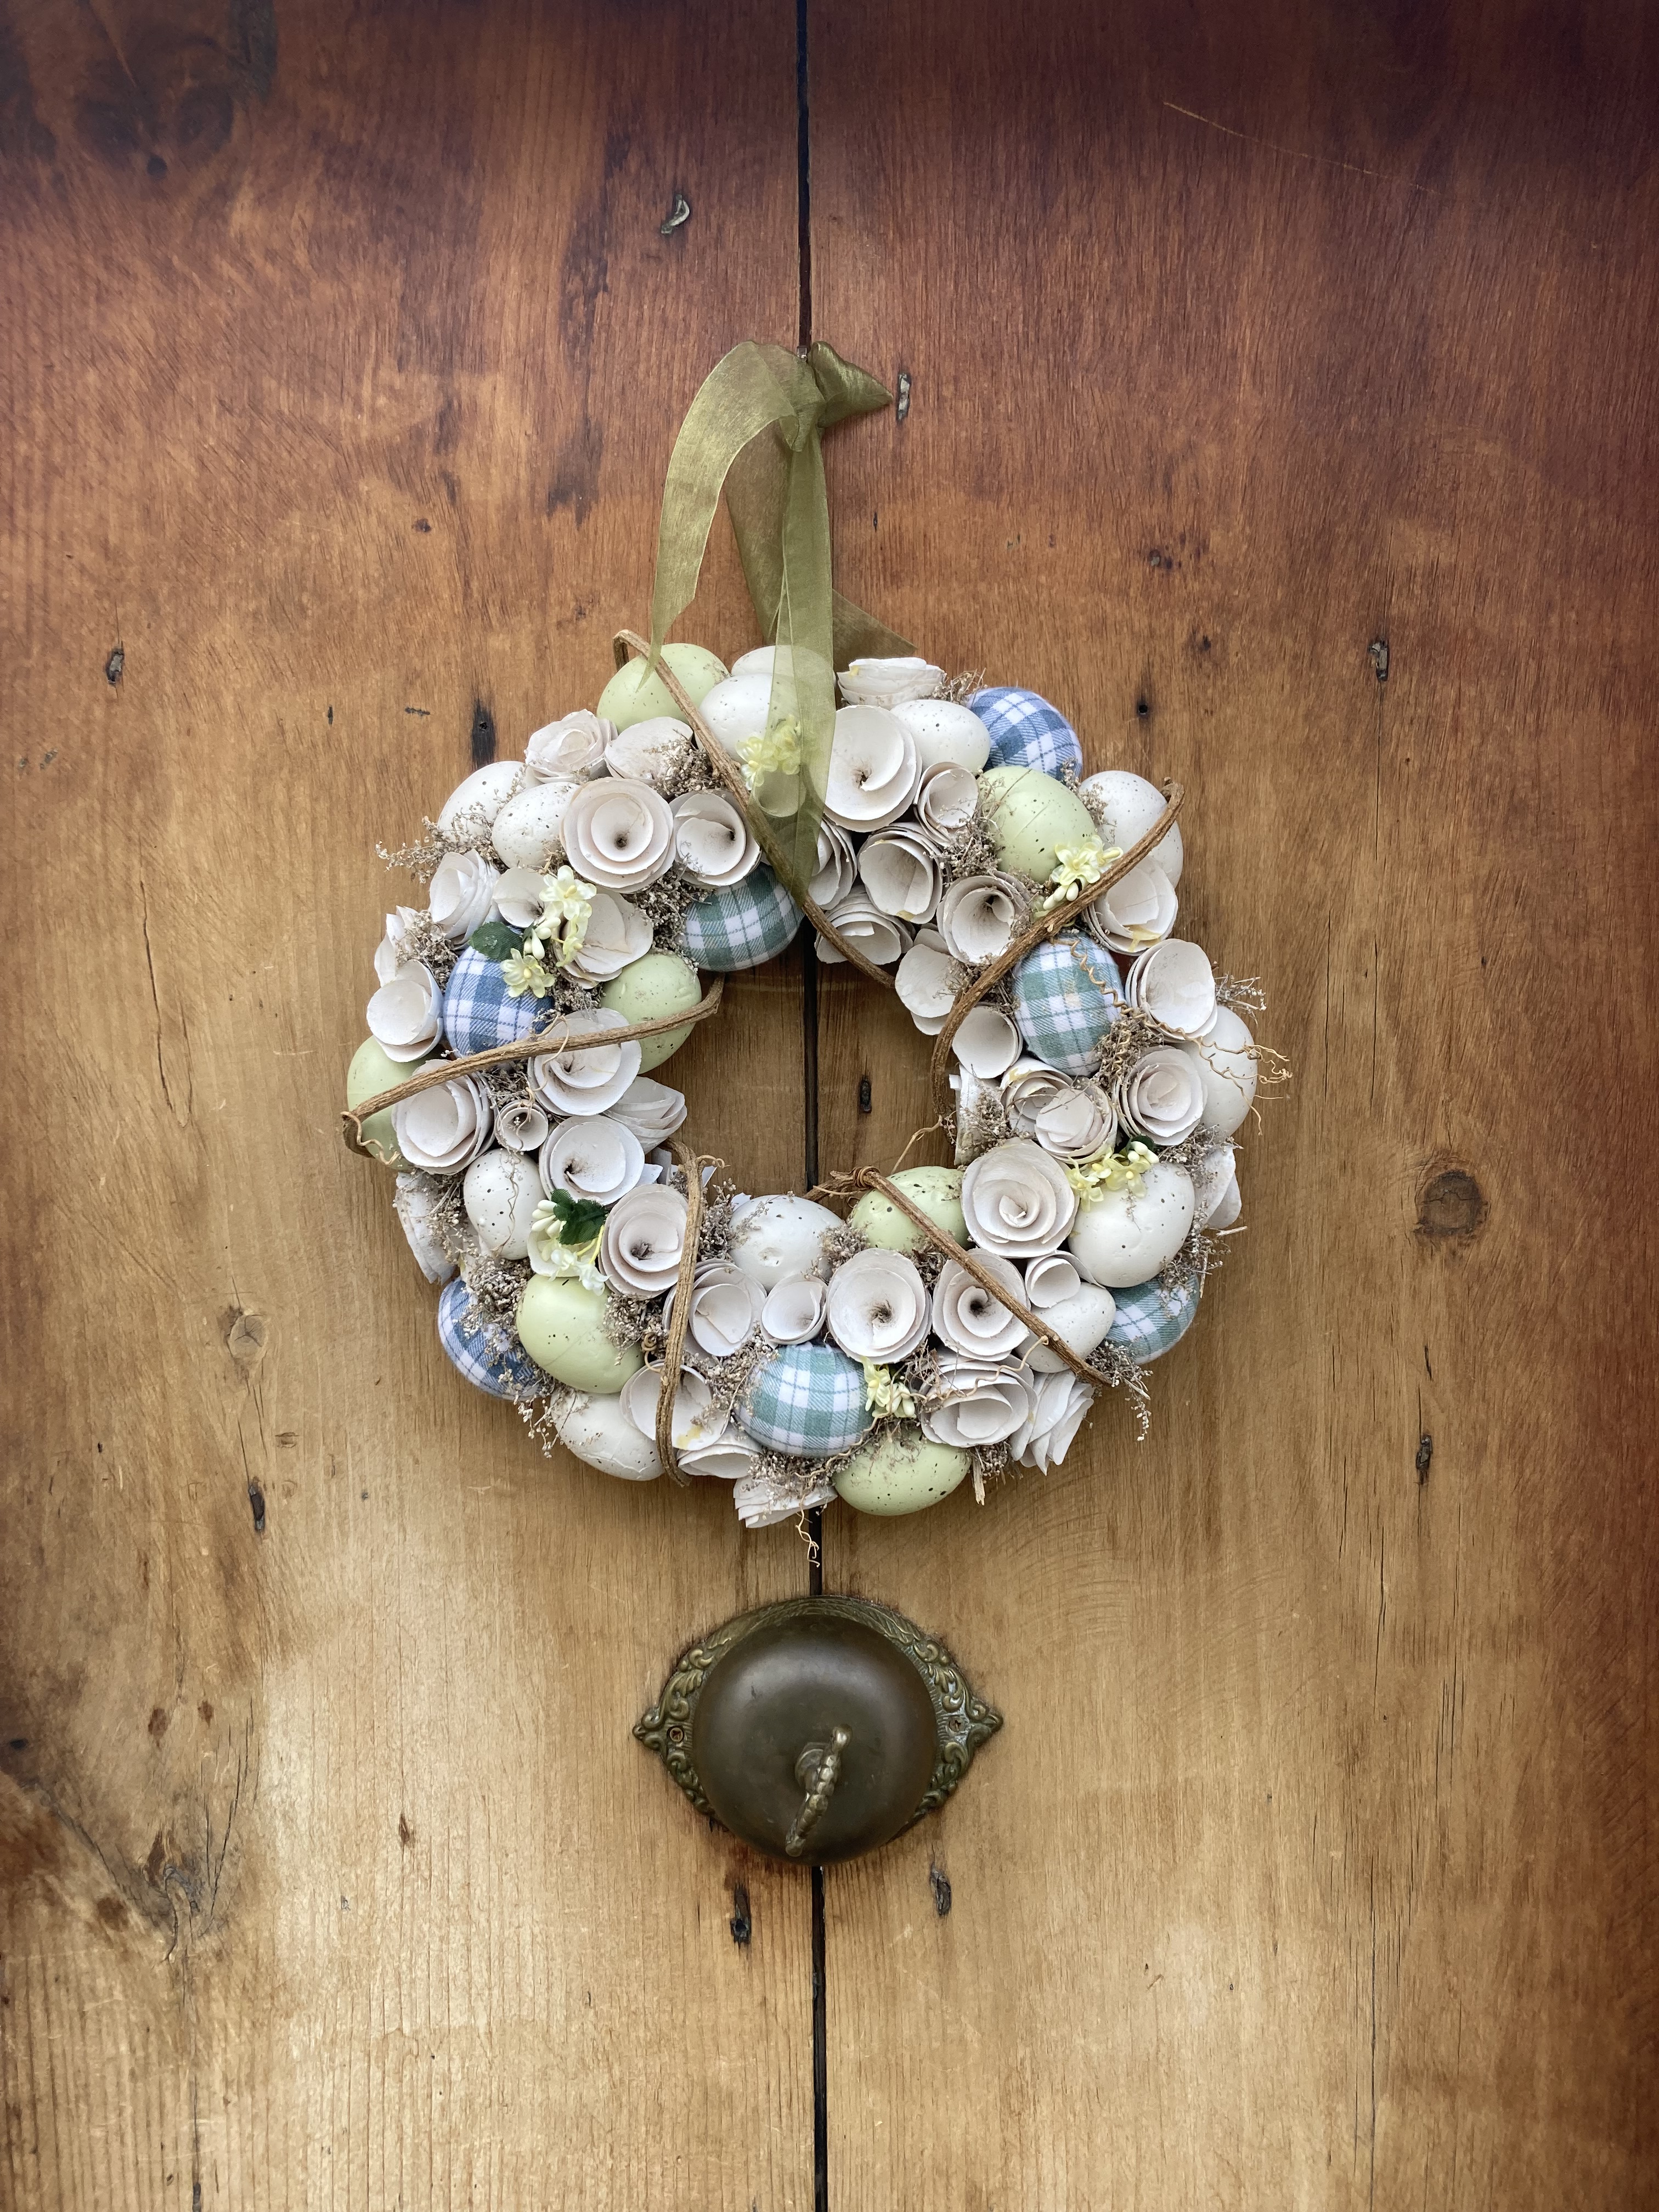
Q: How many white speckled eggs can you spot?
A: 12